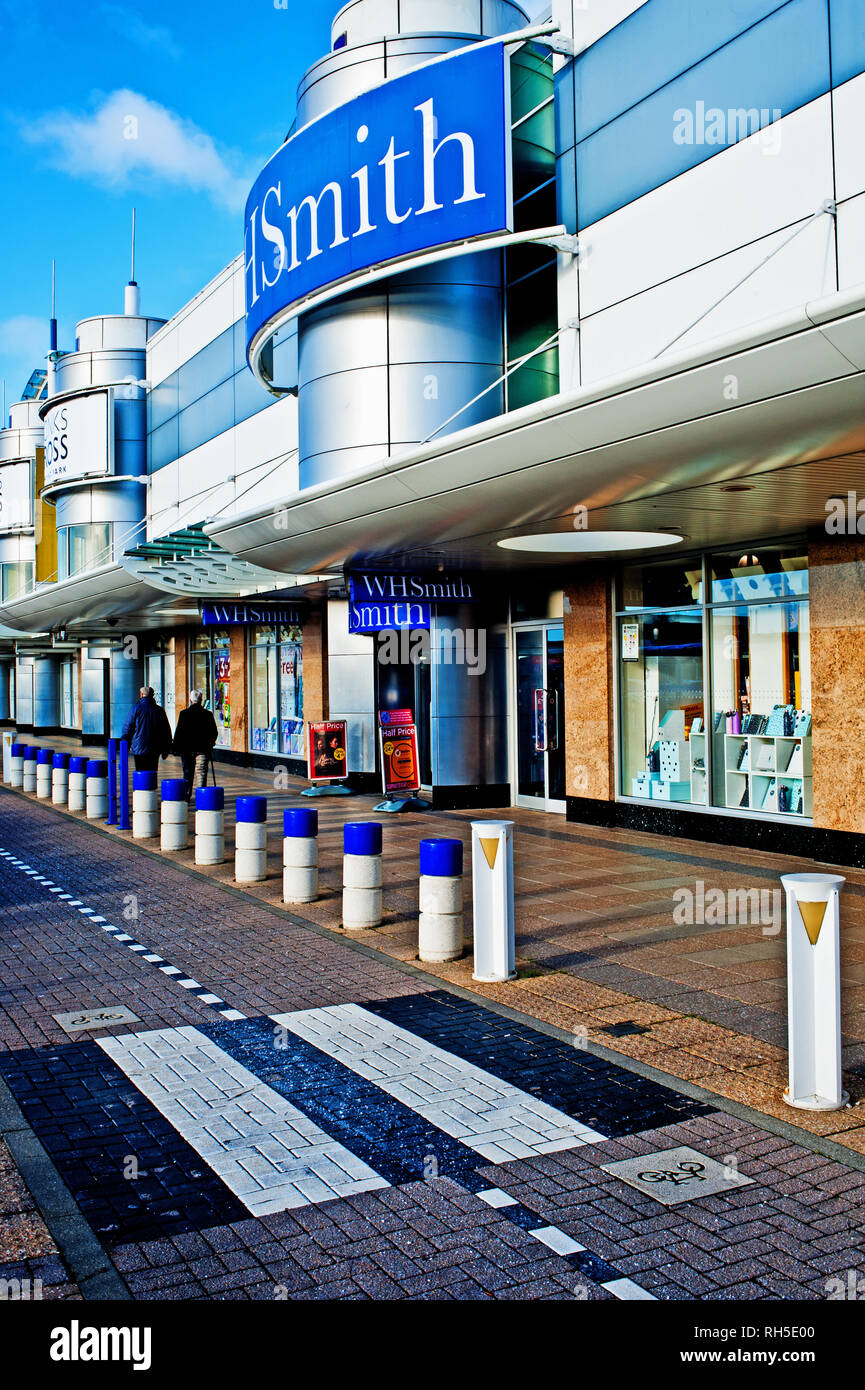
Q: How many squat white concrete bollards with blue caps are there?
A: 13